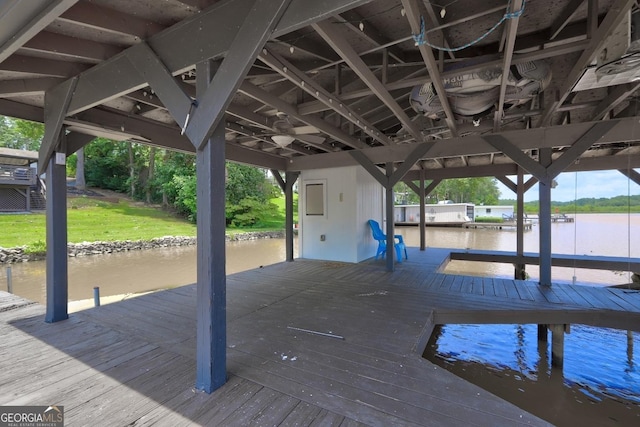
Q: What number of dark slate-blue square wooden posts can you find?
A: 7